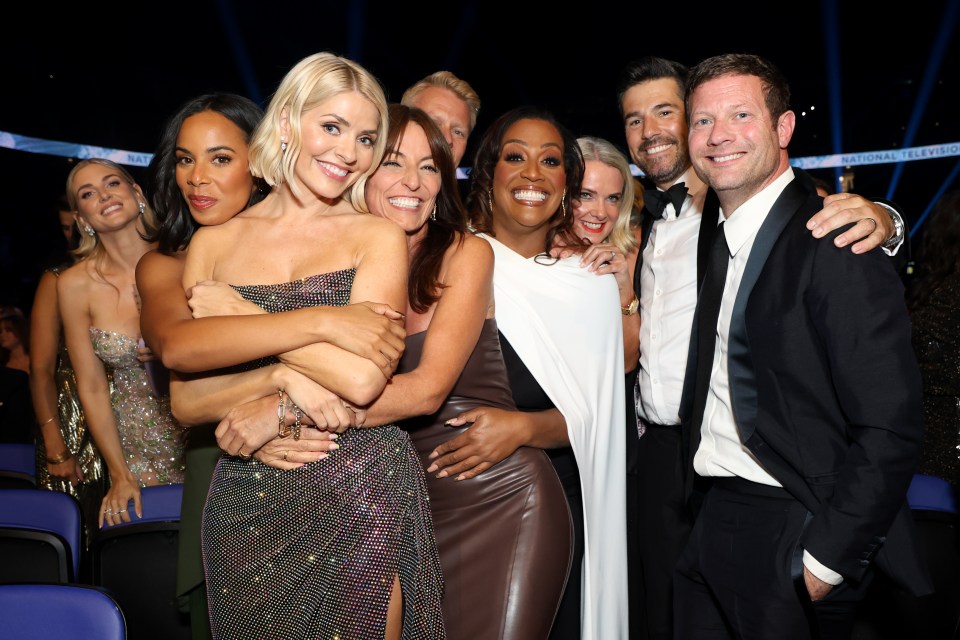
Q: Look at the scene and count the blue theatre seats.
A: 5